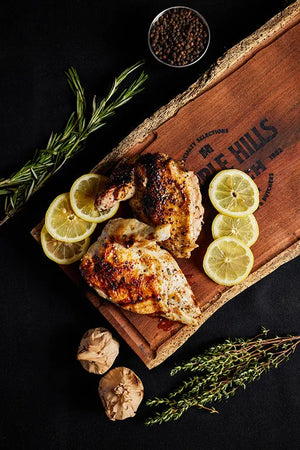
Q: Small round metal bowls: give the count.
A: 1